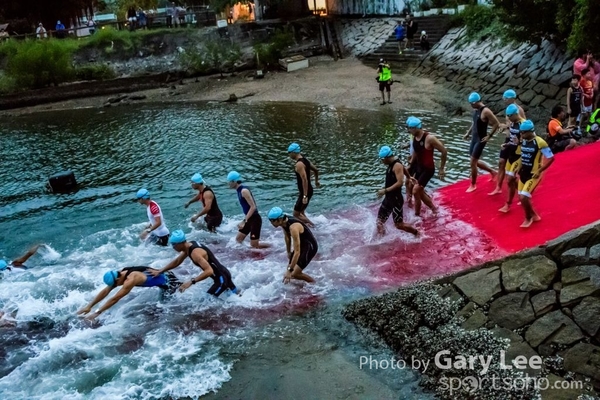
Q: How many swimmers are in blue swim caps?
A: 14